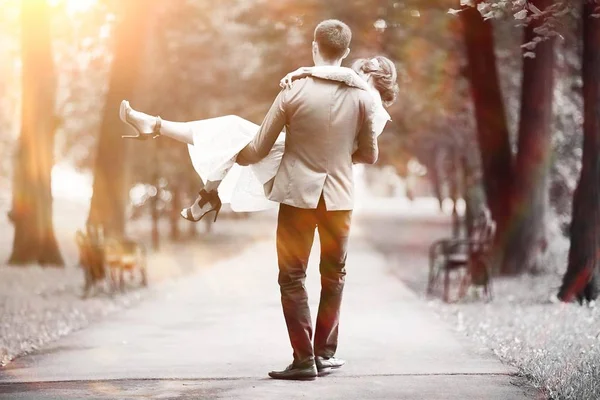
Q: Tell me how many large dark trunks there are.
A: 3